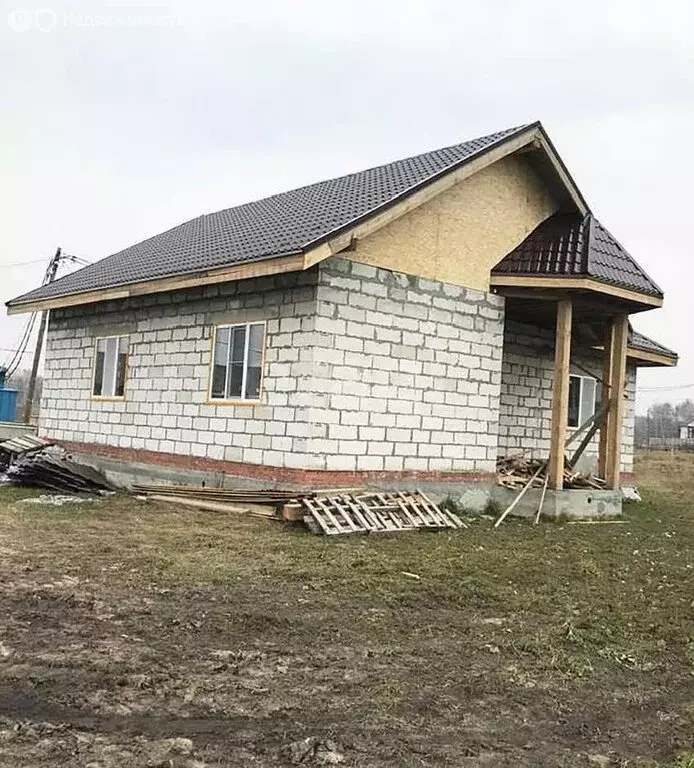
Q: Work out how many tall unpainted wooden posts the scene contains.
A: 3